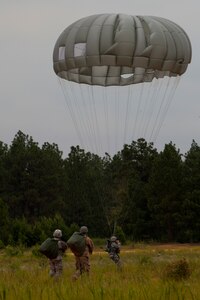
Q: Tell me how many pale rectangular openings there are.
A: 2